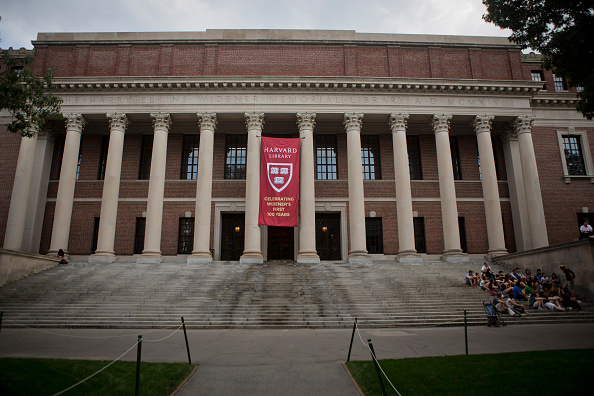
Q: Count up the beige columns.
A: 12